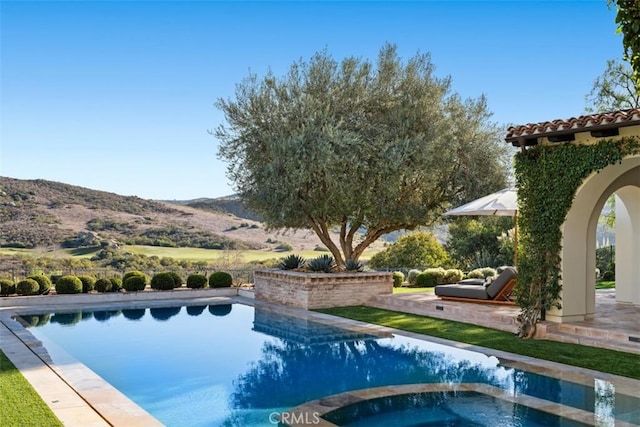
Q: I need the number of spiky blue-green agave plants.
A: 3